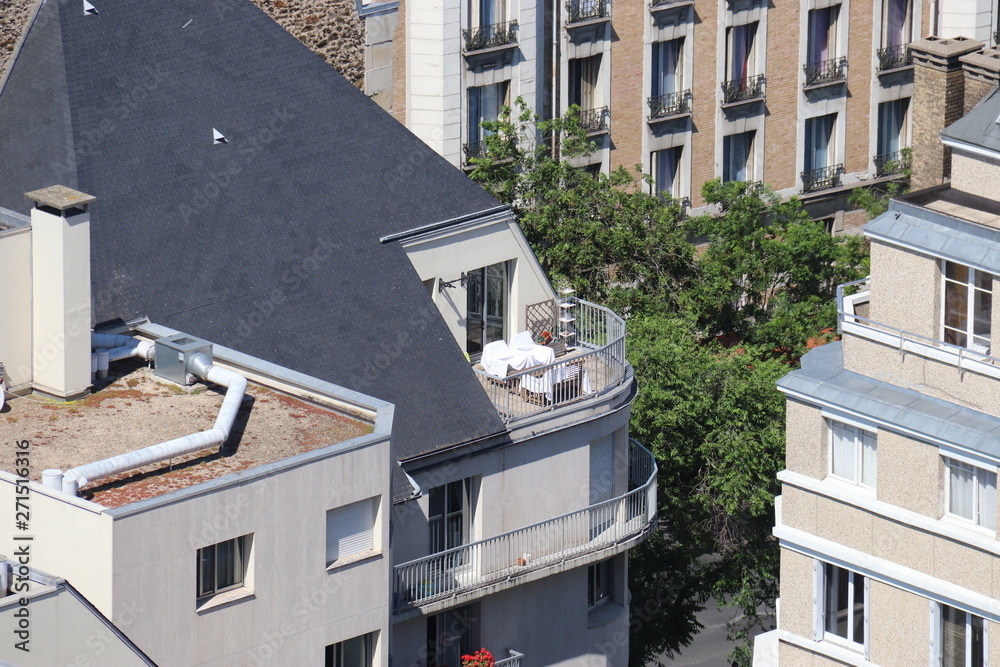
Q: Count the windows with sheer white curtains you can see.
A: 2